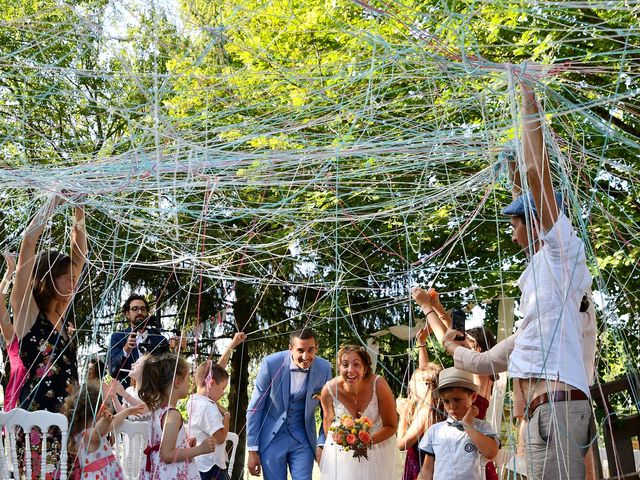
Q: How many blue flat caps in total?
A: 1